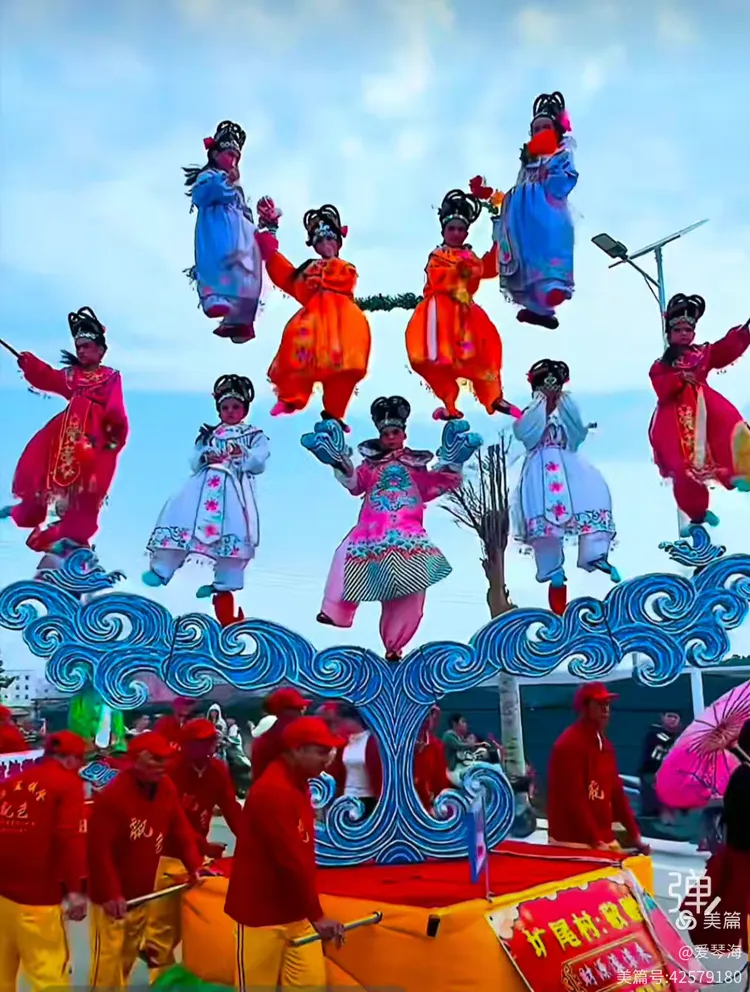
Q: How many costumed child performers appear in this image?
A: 9